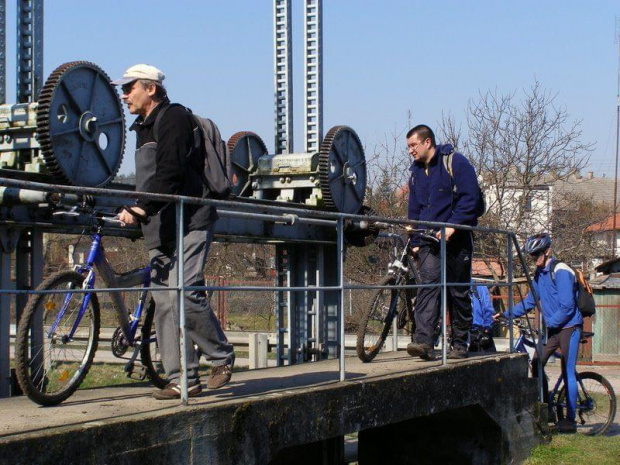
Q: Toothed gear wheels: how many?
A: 3